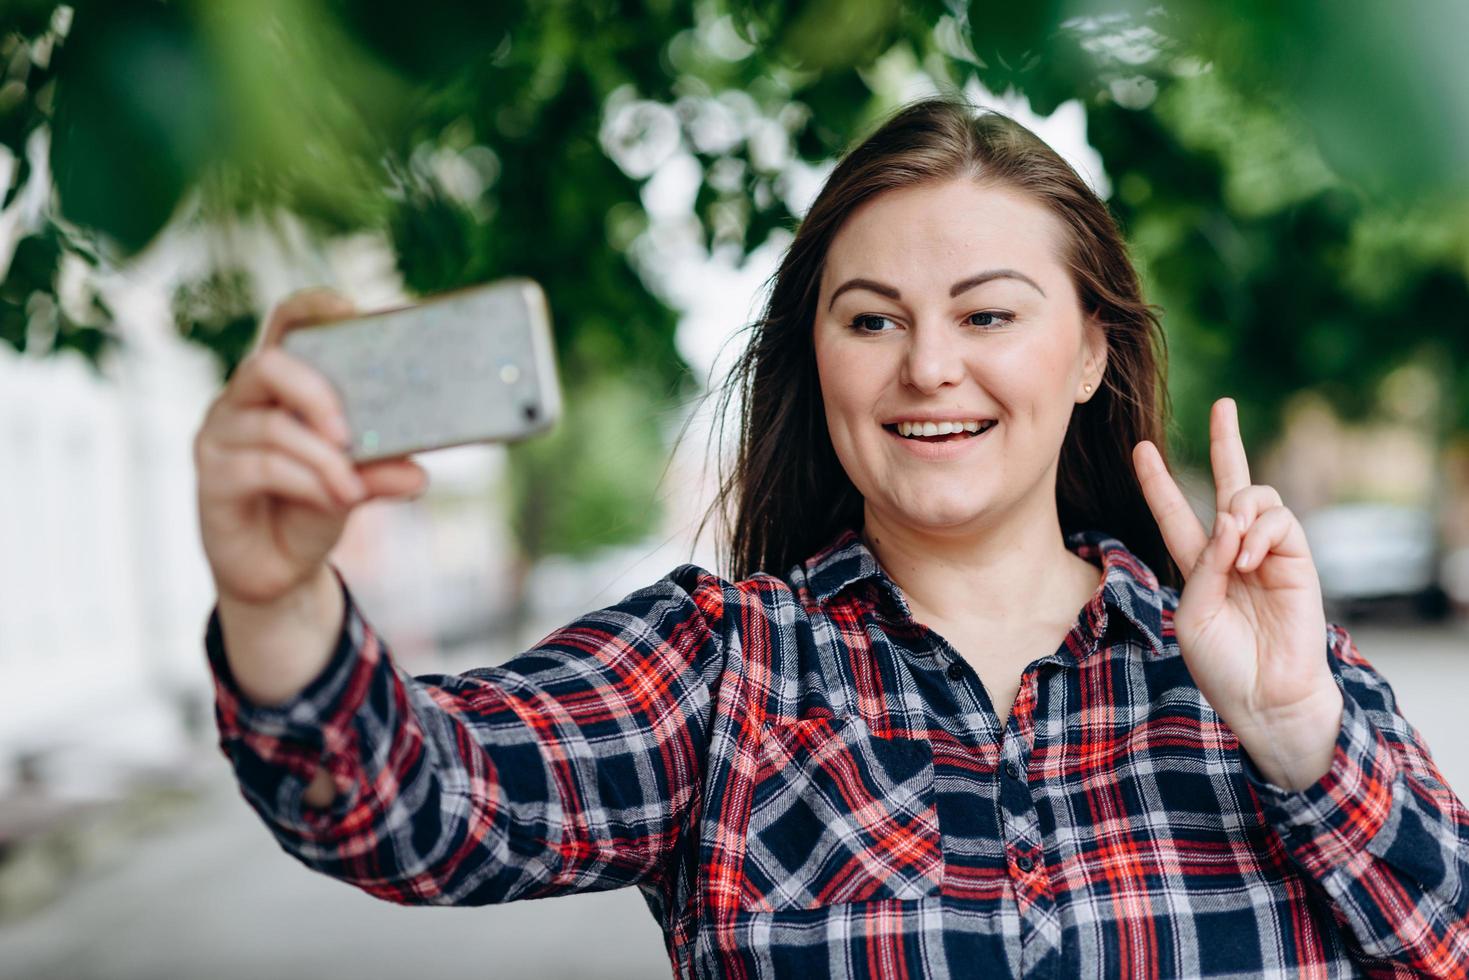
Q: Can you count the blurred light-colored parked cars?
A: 1